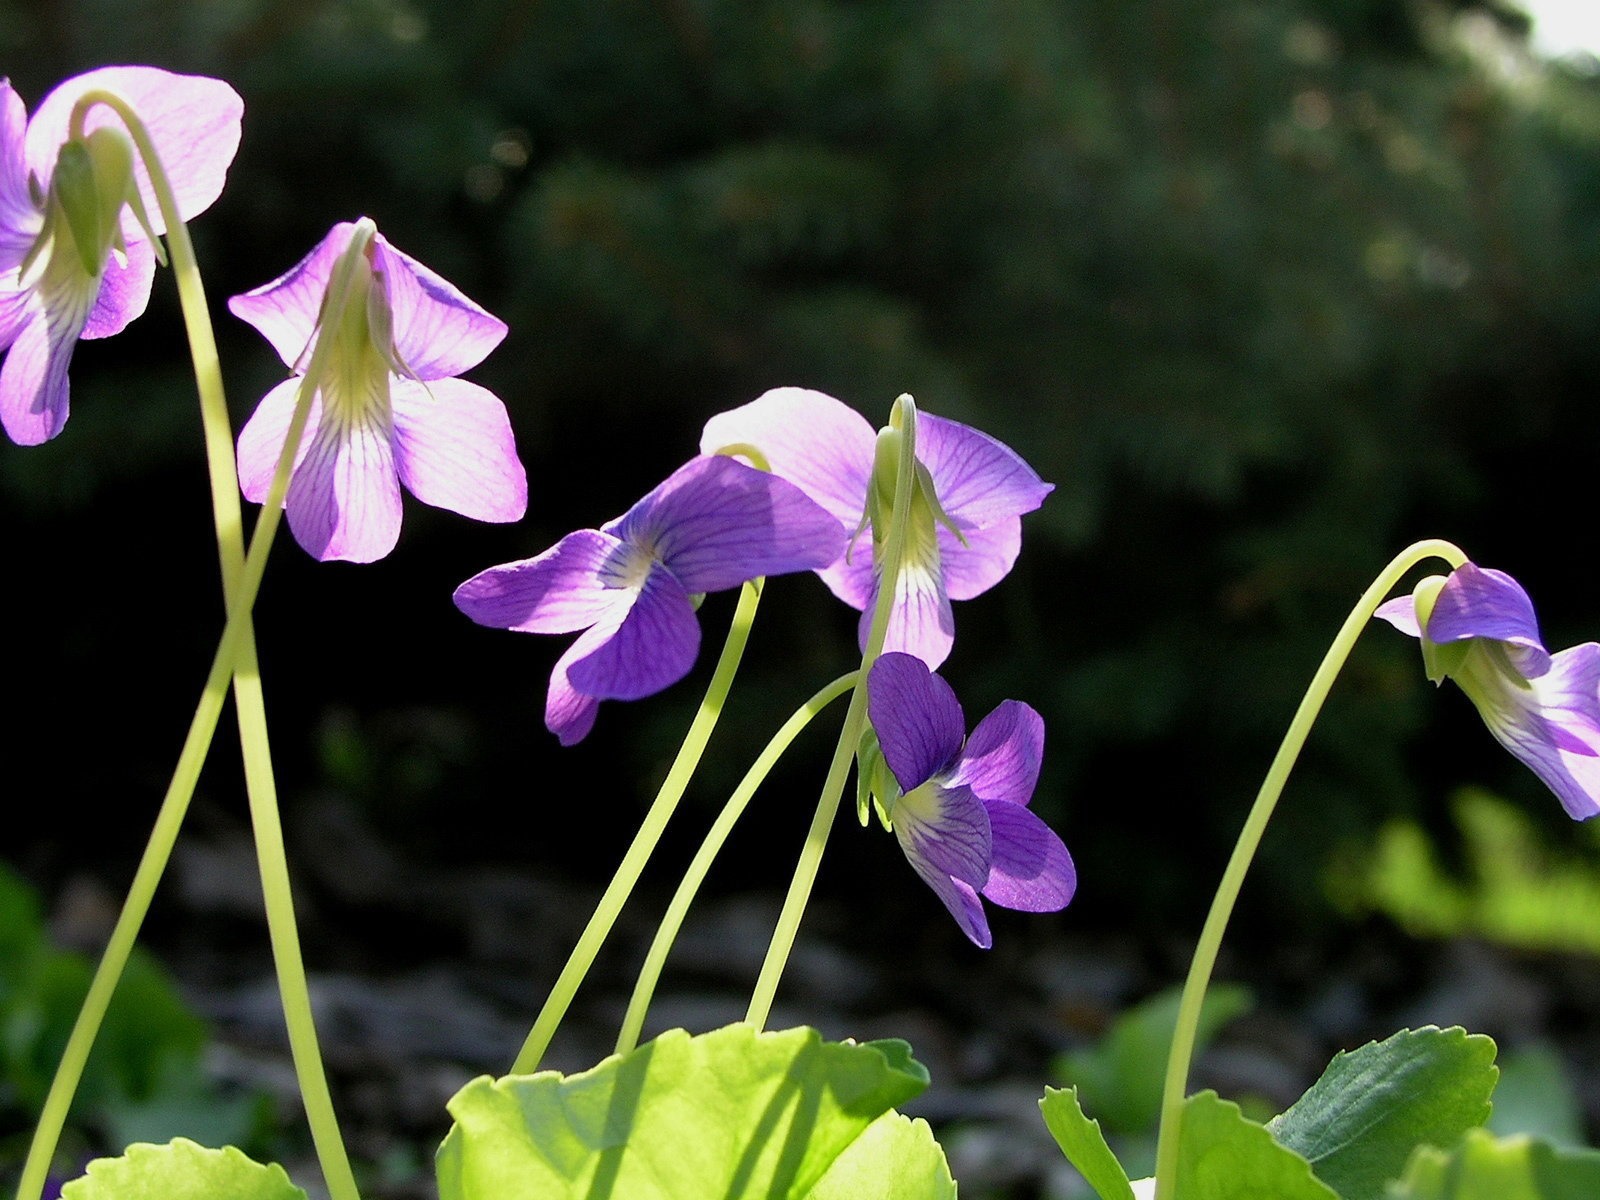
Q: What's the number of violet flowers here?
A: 6